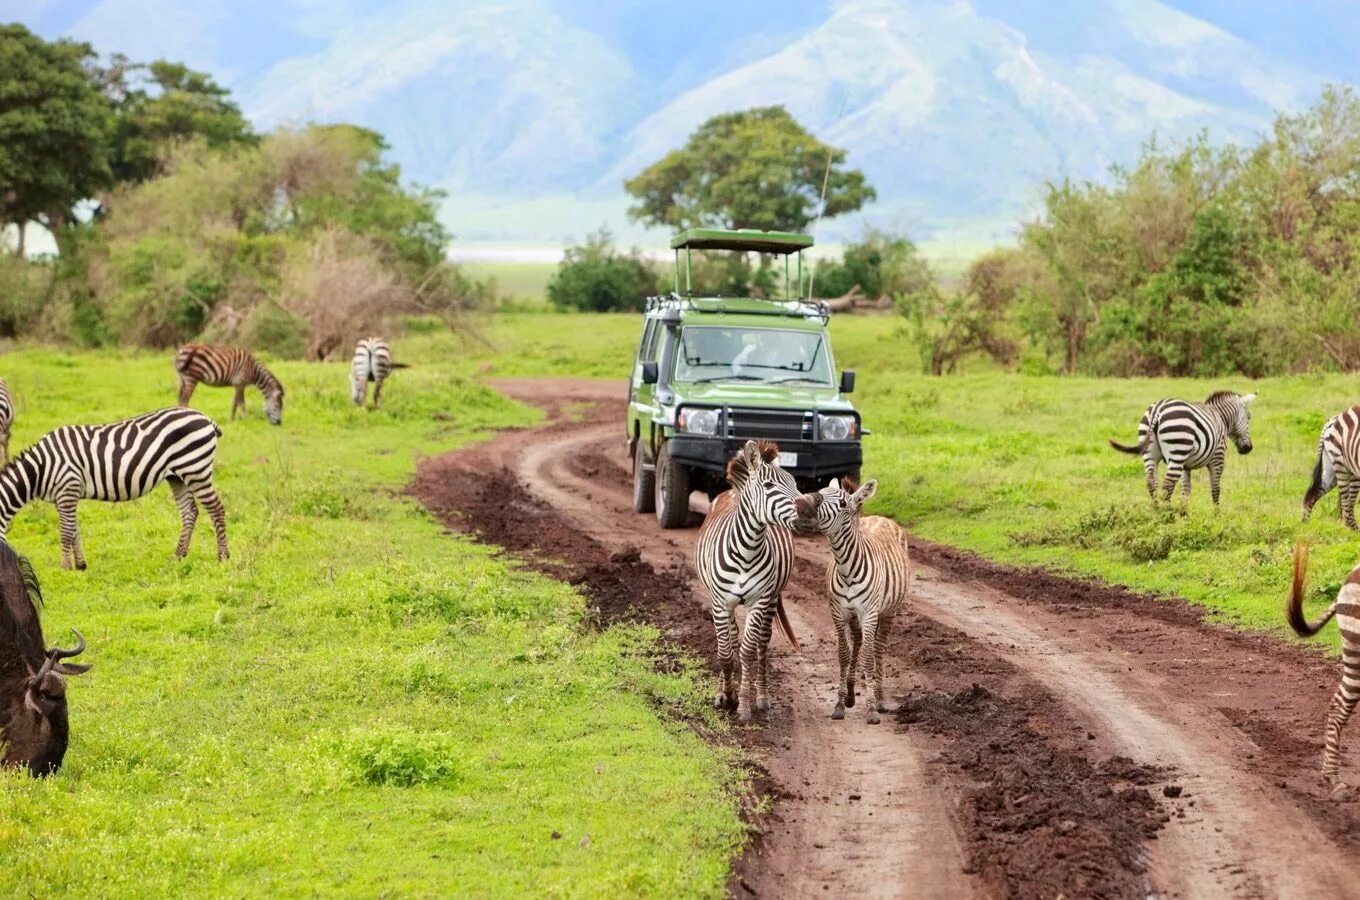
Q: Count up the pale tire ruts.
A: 2